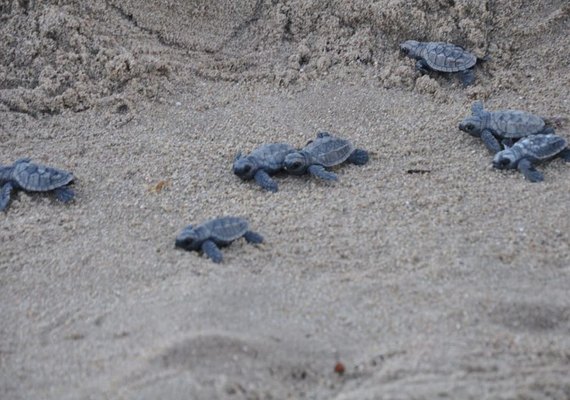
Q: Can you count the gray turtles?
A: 7